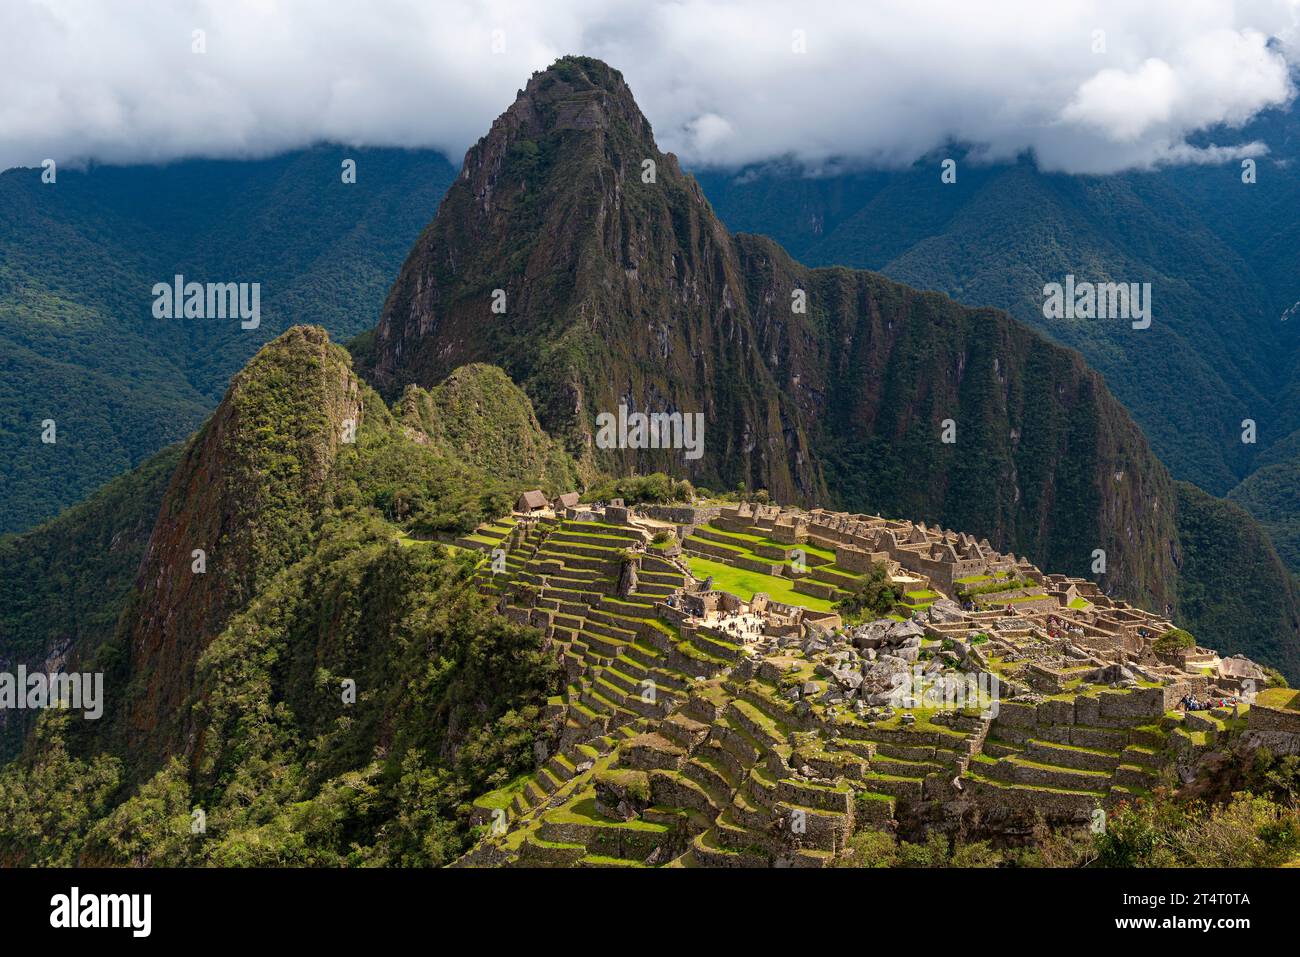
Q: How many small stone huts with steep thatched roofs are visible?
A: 2